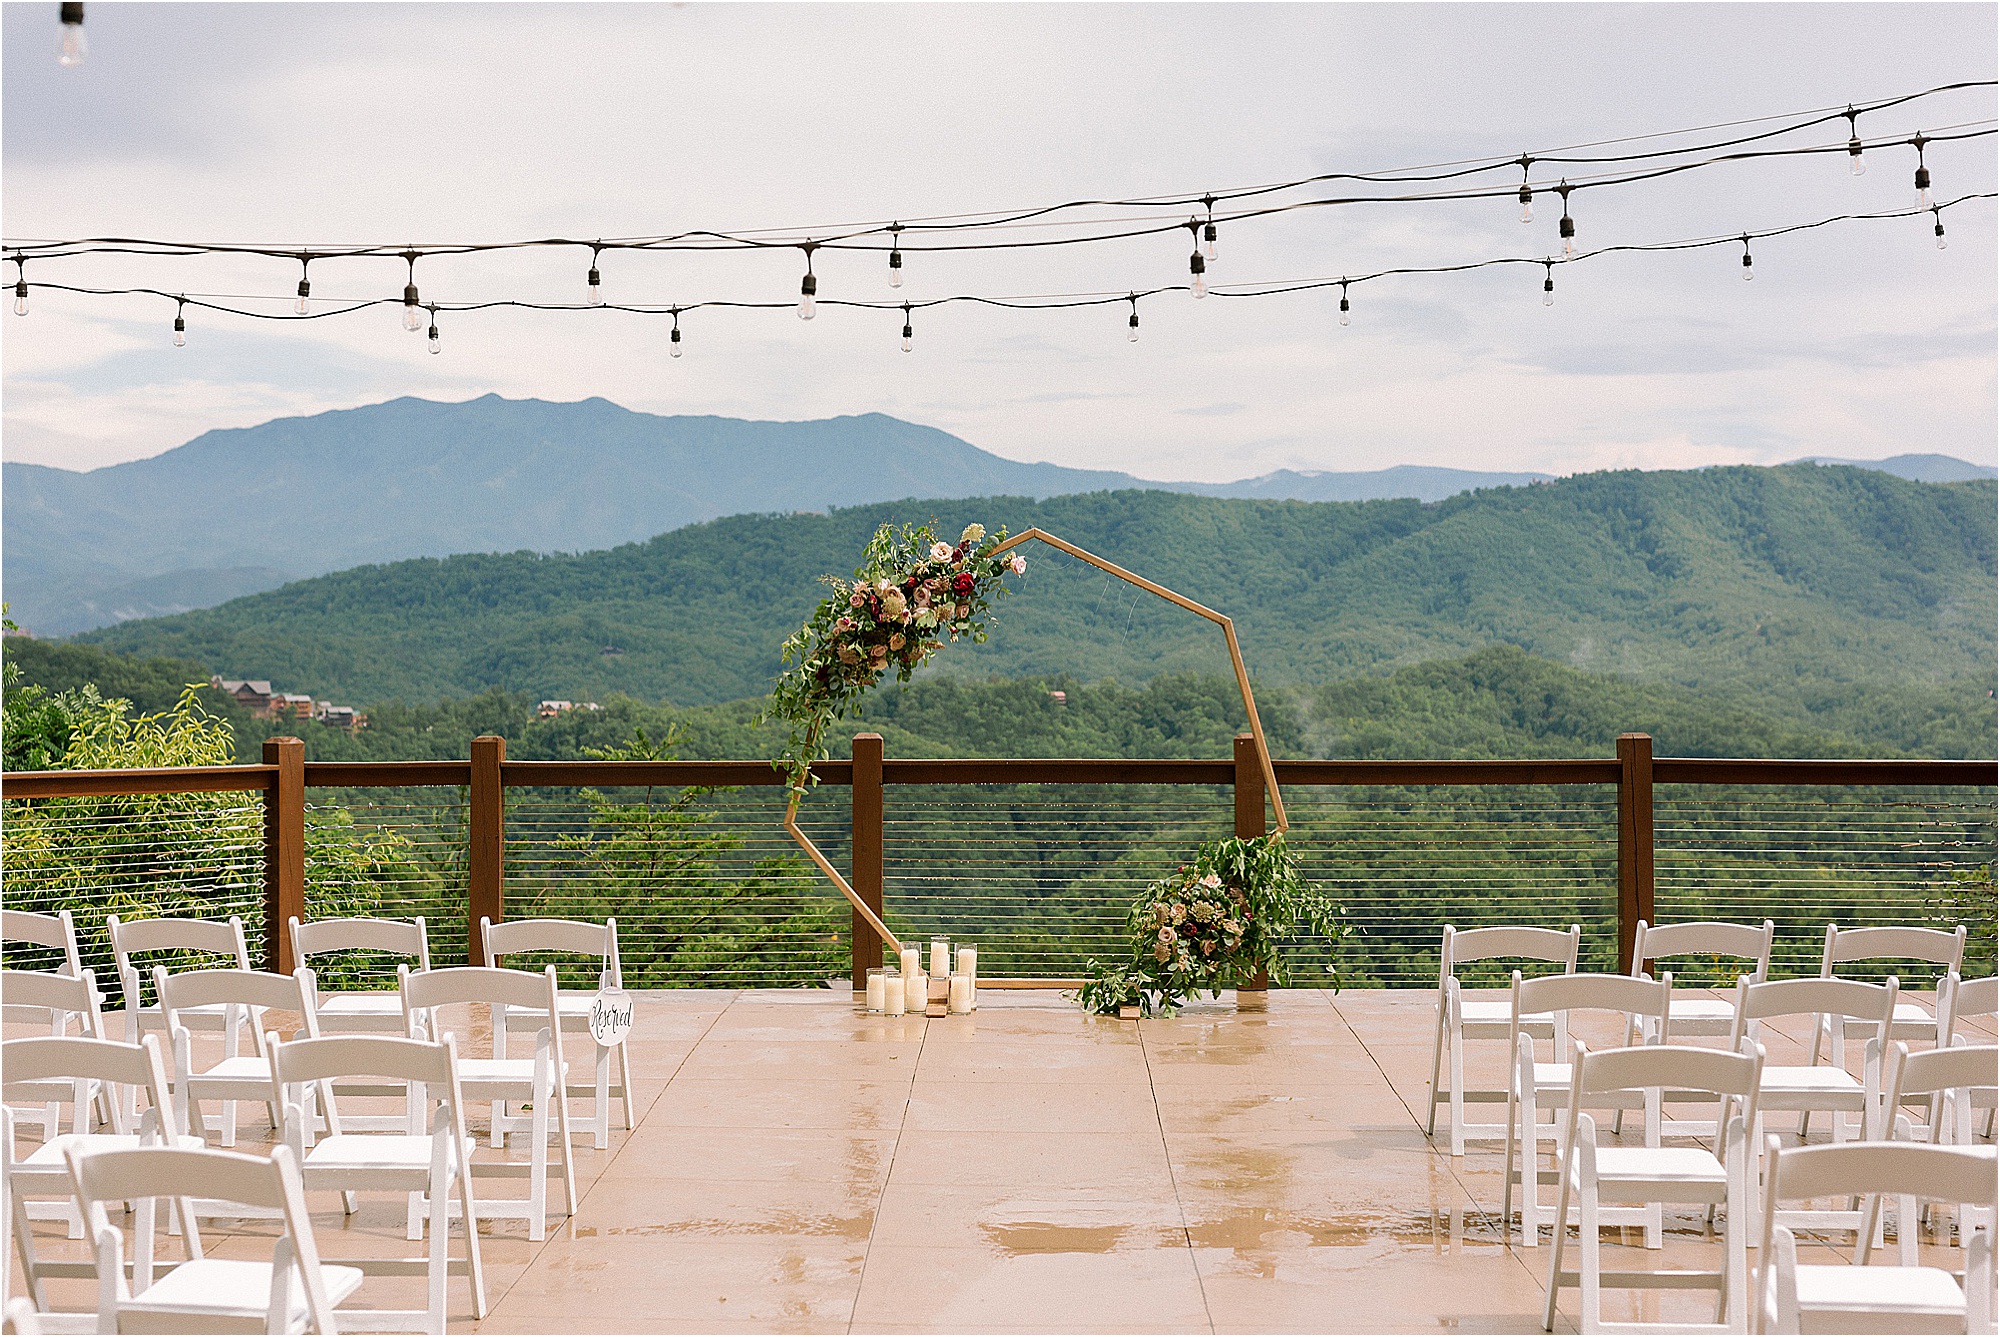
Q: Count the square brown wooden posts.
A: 5